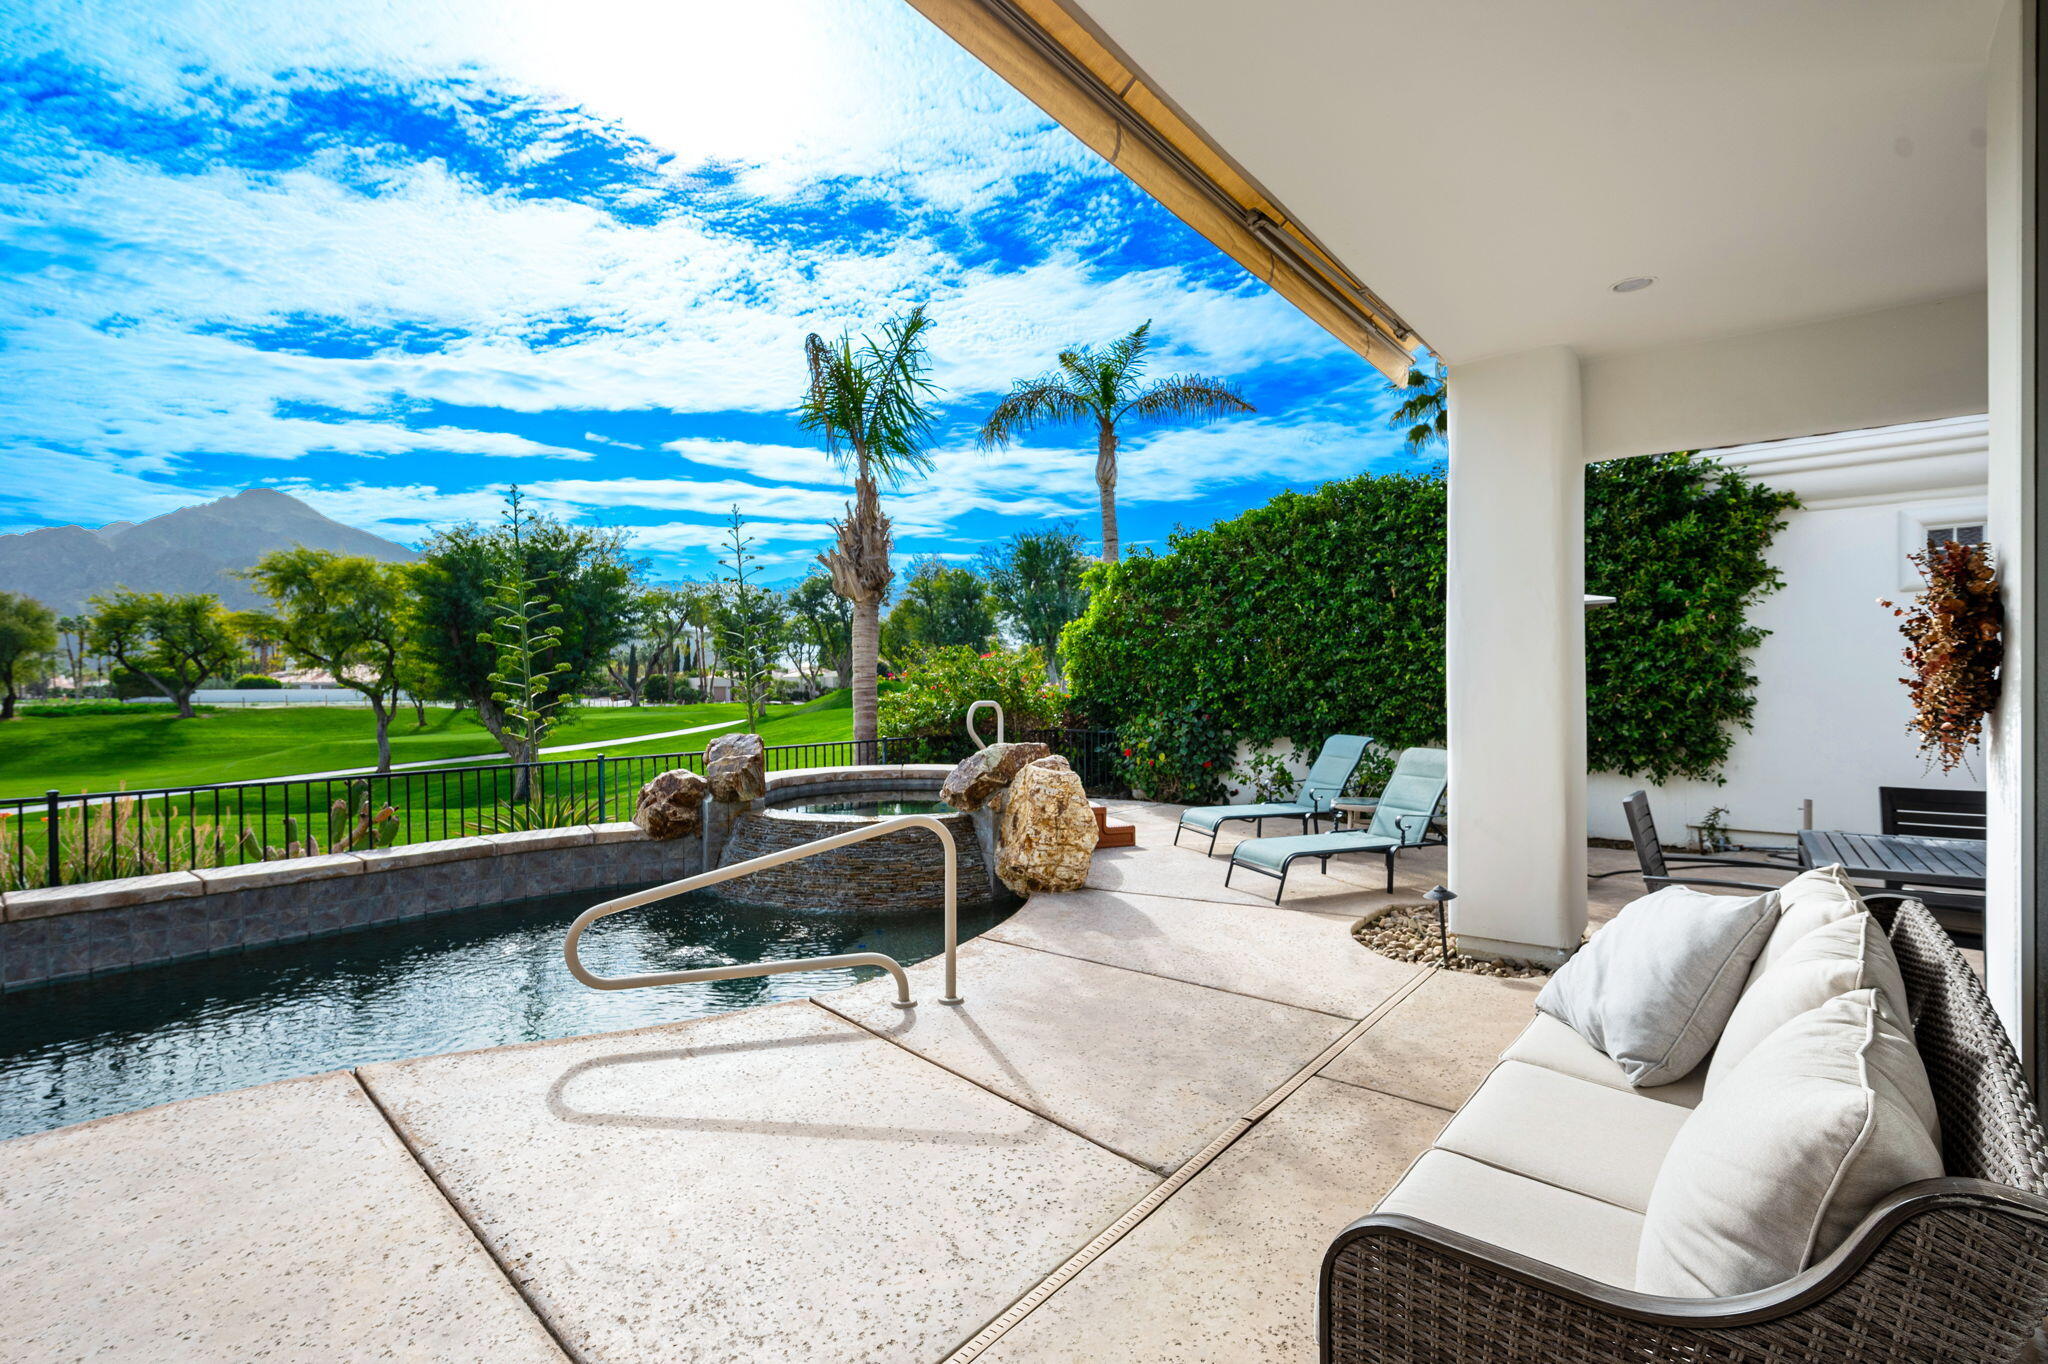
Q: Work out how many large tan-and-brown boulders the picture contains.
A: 4